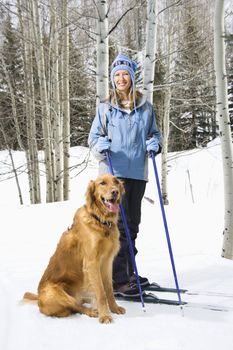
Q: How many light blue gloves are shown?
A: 2